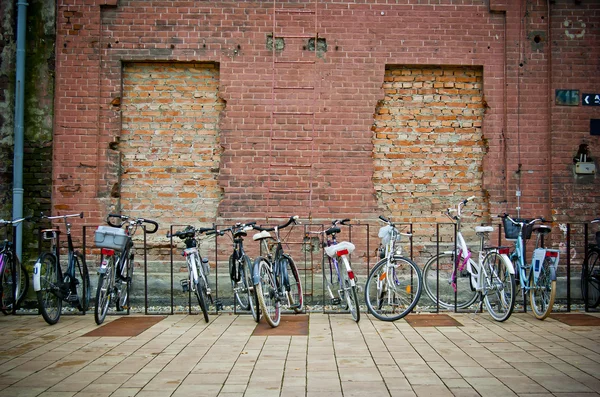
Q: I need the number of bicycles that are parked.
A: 11